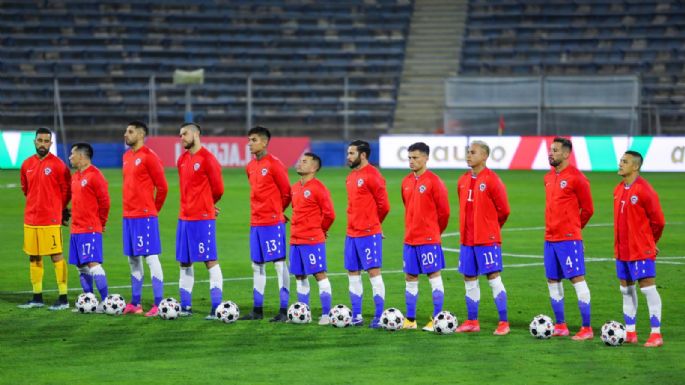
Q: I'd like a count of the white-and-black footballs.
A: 10